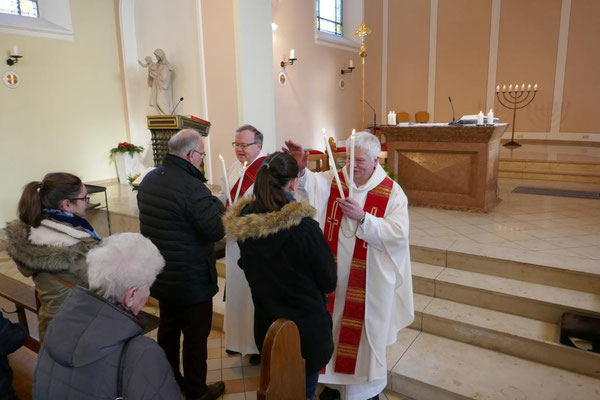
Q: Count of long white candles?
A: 4